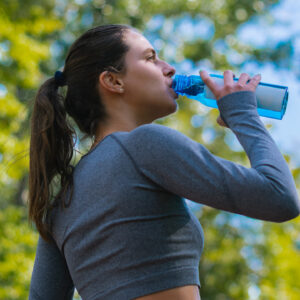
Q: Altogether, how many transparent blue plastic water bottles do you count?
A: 1